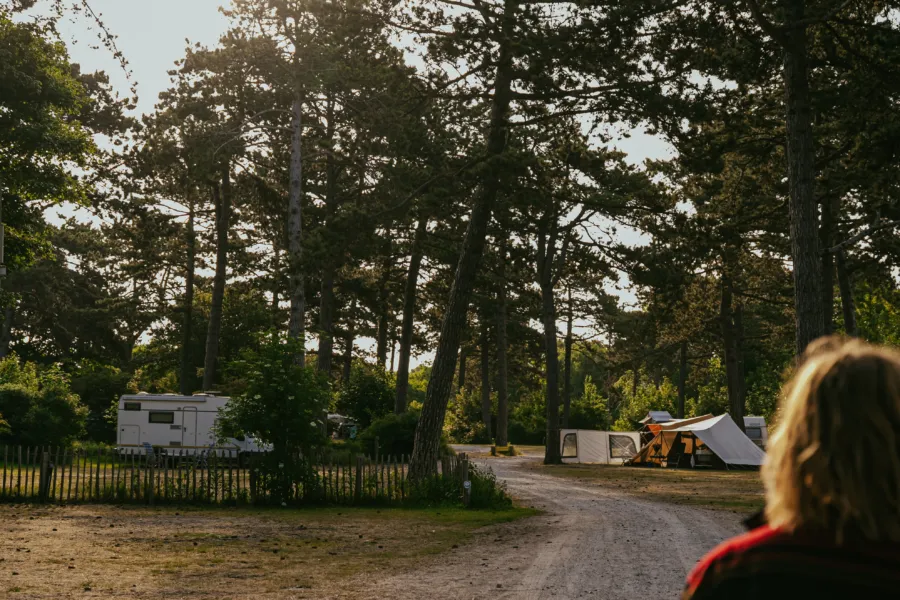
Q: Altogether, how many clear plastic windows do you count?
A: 2